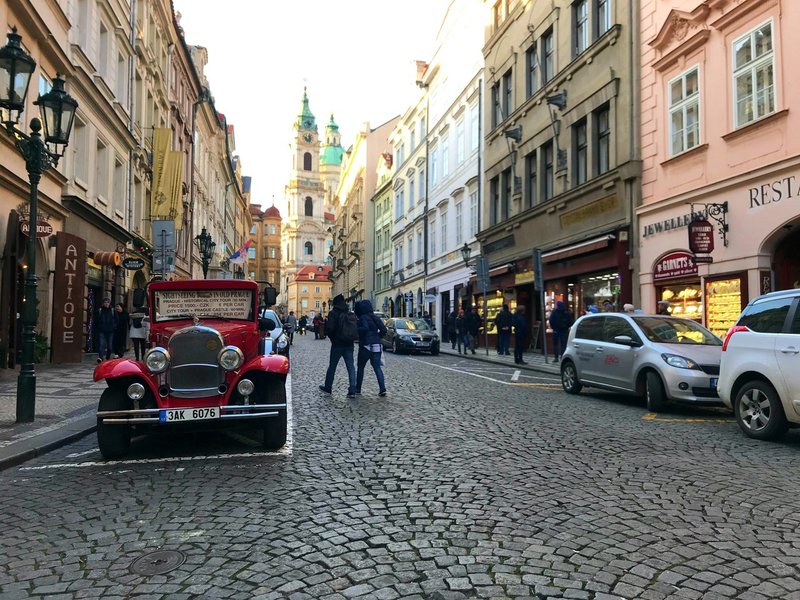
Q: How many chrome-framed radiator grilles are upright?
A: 1